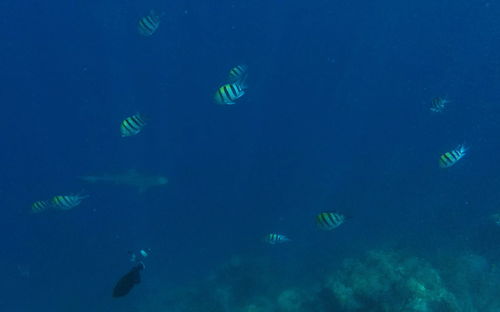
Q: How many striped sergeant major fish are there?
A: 10